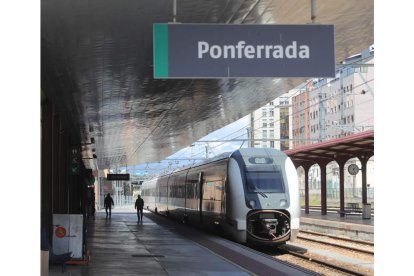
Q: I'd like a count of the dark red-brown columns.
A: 4